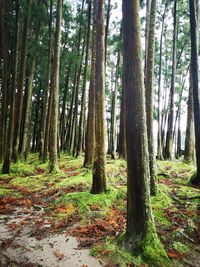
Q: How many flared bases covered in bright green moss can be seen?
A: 1